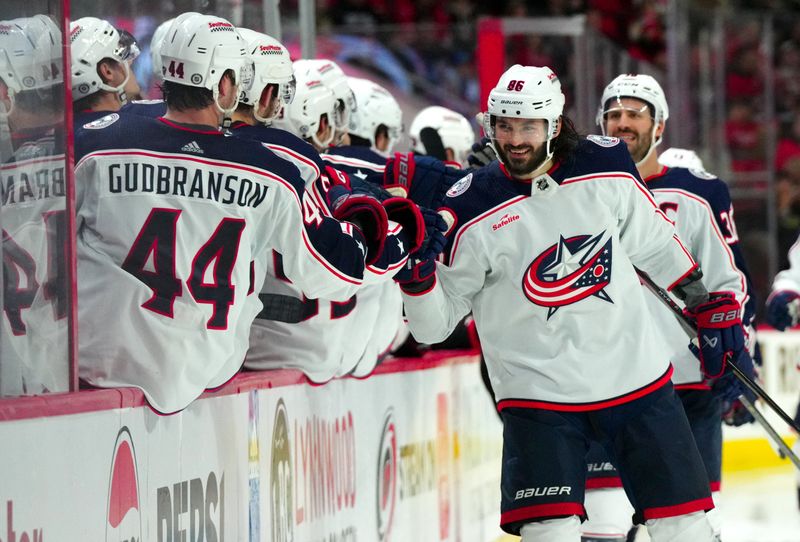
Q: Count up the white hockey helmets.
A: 11